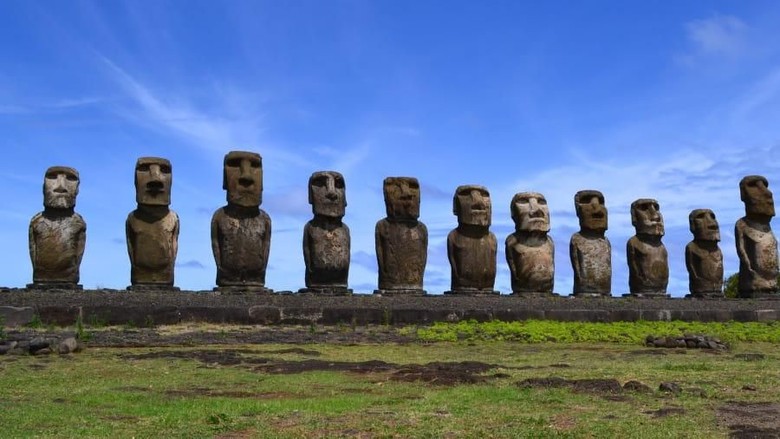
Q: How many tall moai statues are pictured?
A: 11